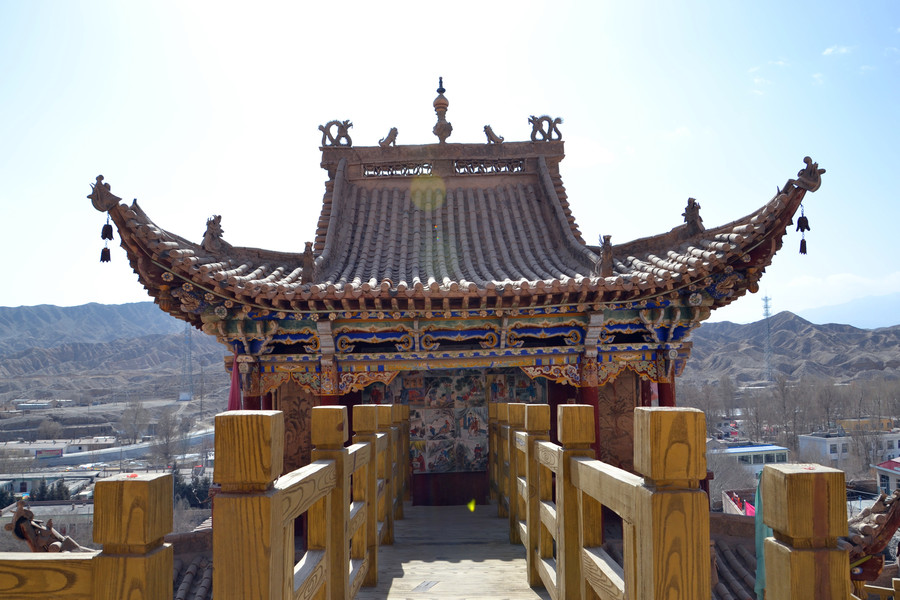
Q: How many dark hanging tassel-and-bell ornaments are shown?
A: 2